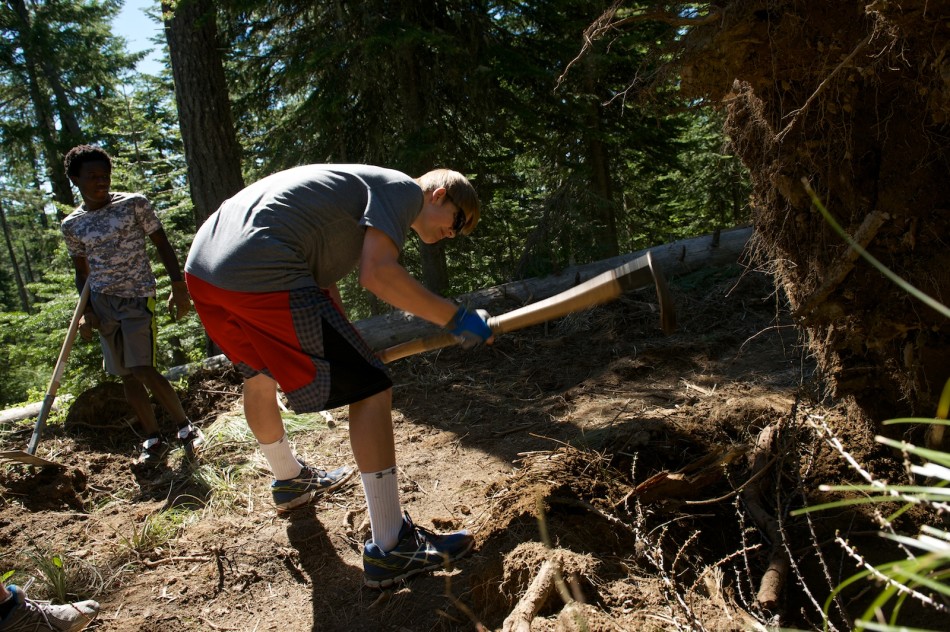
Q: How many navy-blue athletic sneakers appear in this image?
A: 2